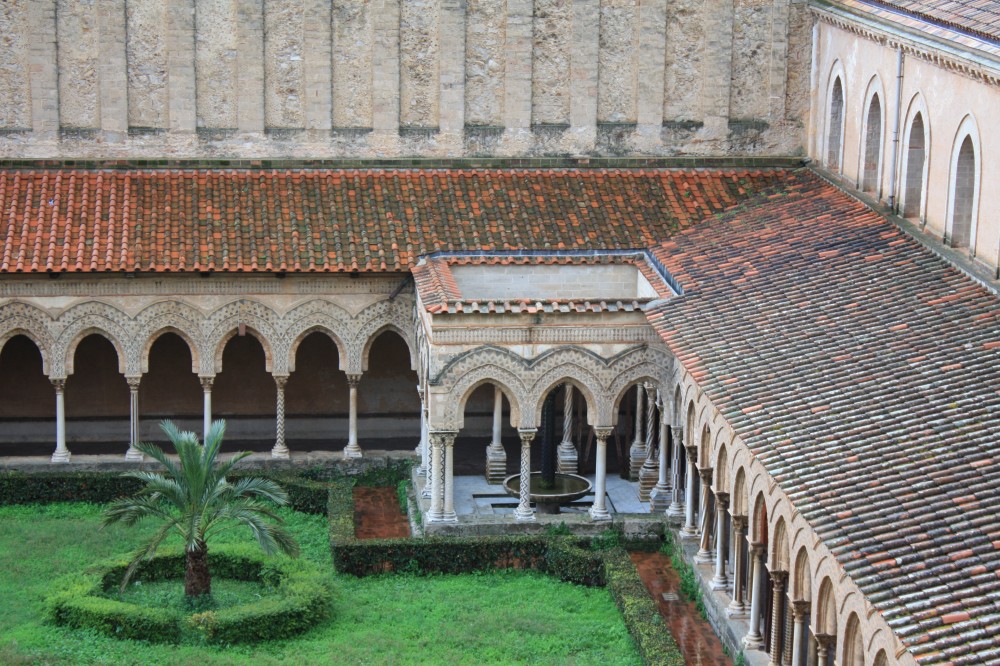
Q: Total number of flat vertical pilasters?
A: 12